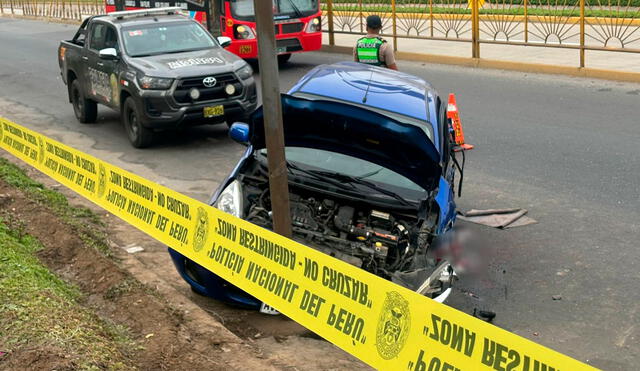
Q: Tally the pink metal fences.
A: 0